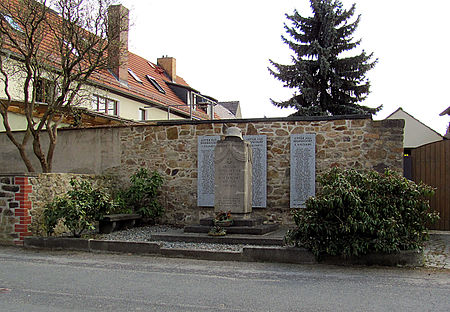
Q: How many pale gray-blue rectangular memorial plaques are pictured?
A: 3